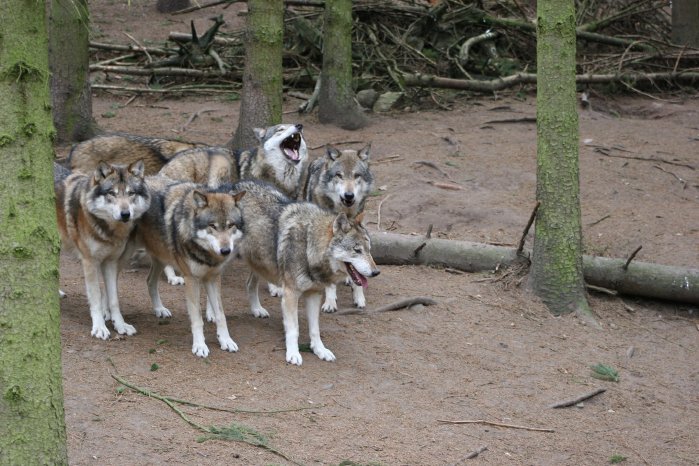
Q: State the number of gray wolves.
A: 6